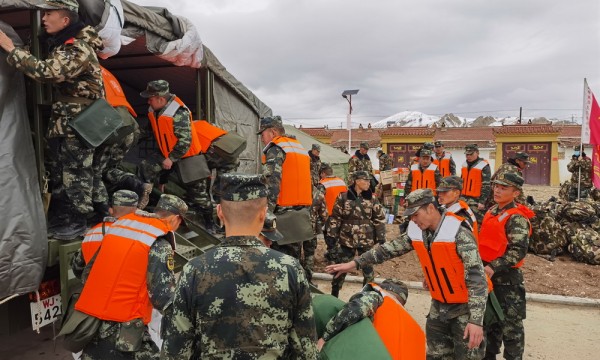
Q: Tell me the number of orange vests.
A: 14